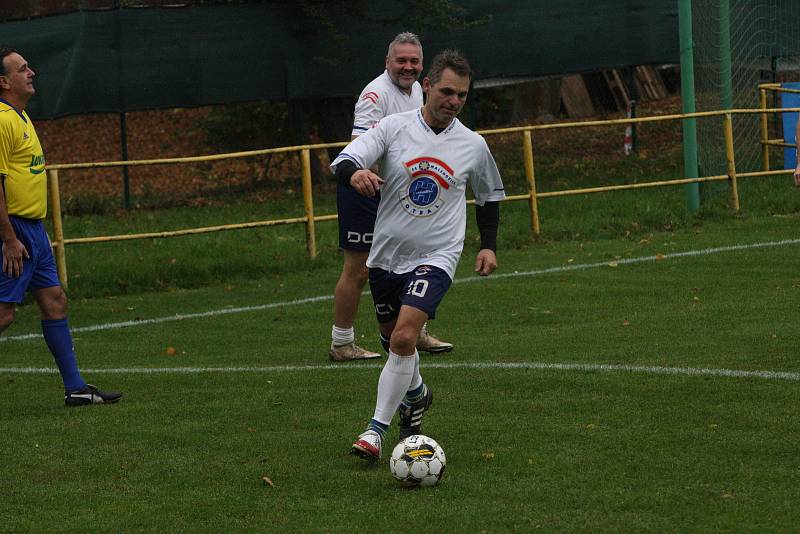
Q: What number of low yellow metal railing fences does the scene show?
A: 1